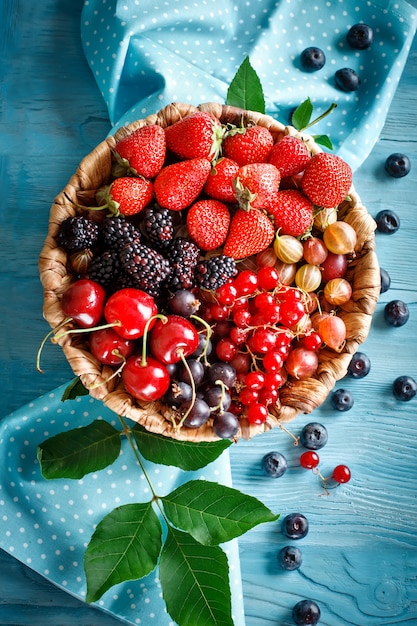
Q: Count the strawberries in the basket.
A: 12